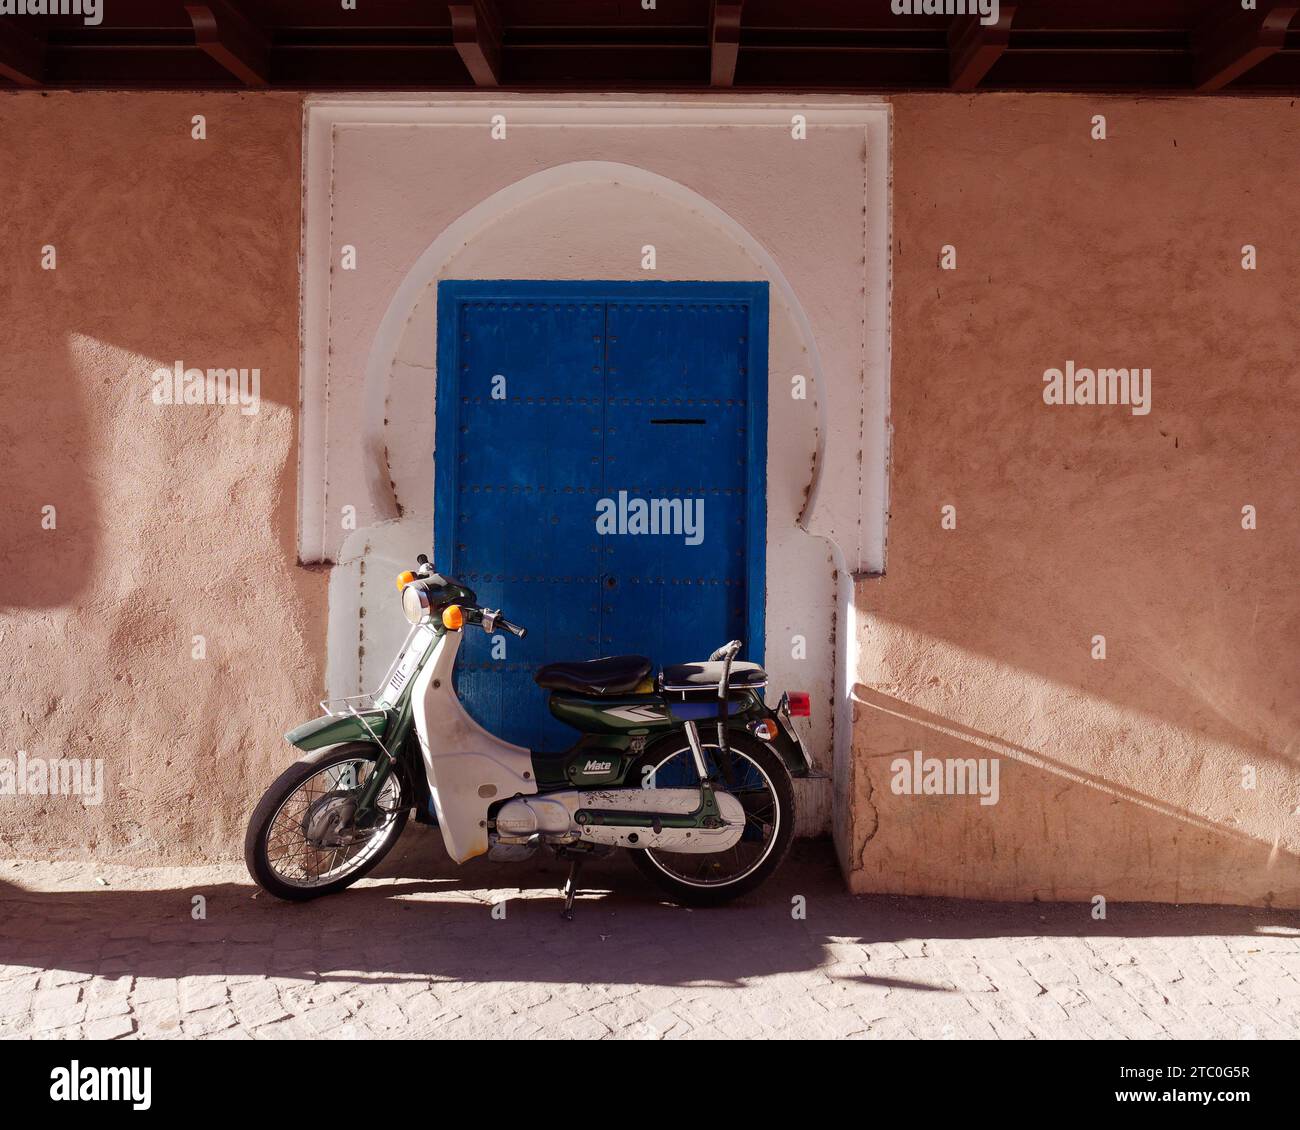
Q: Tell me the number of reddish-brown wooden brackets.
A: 6